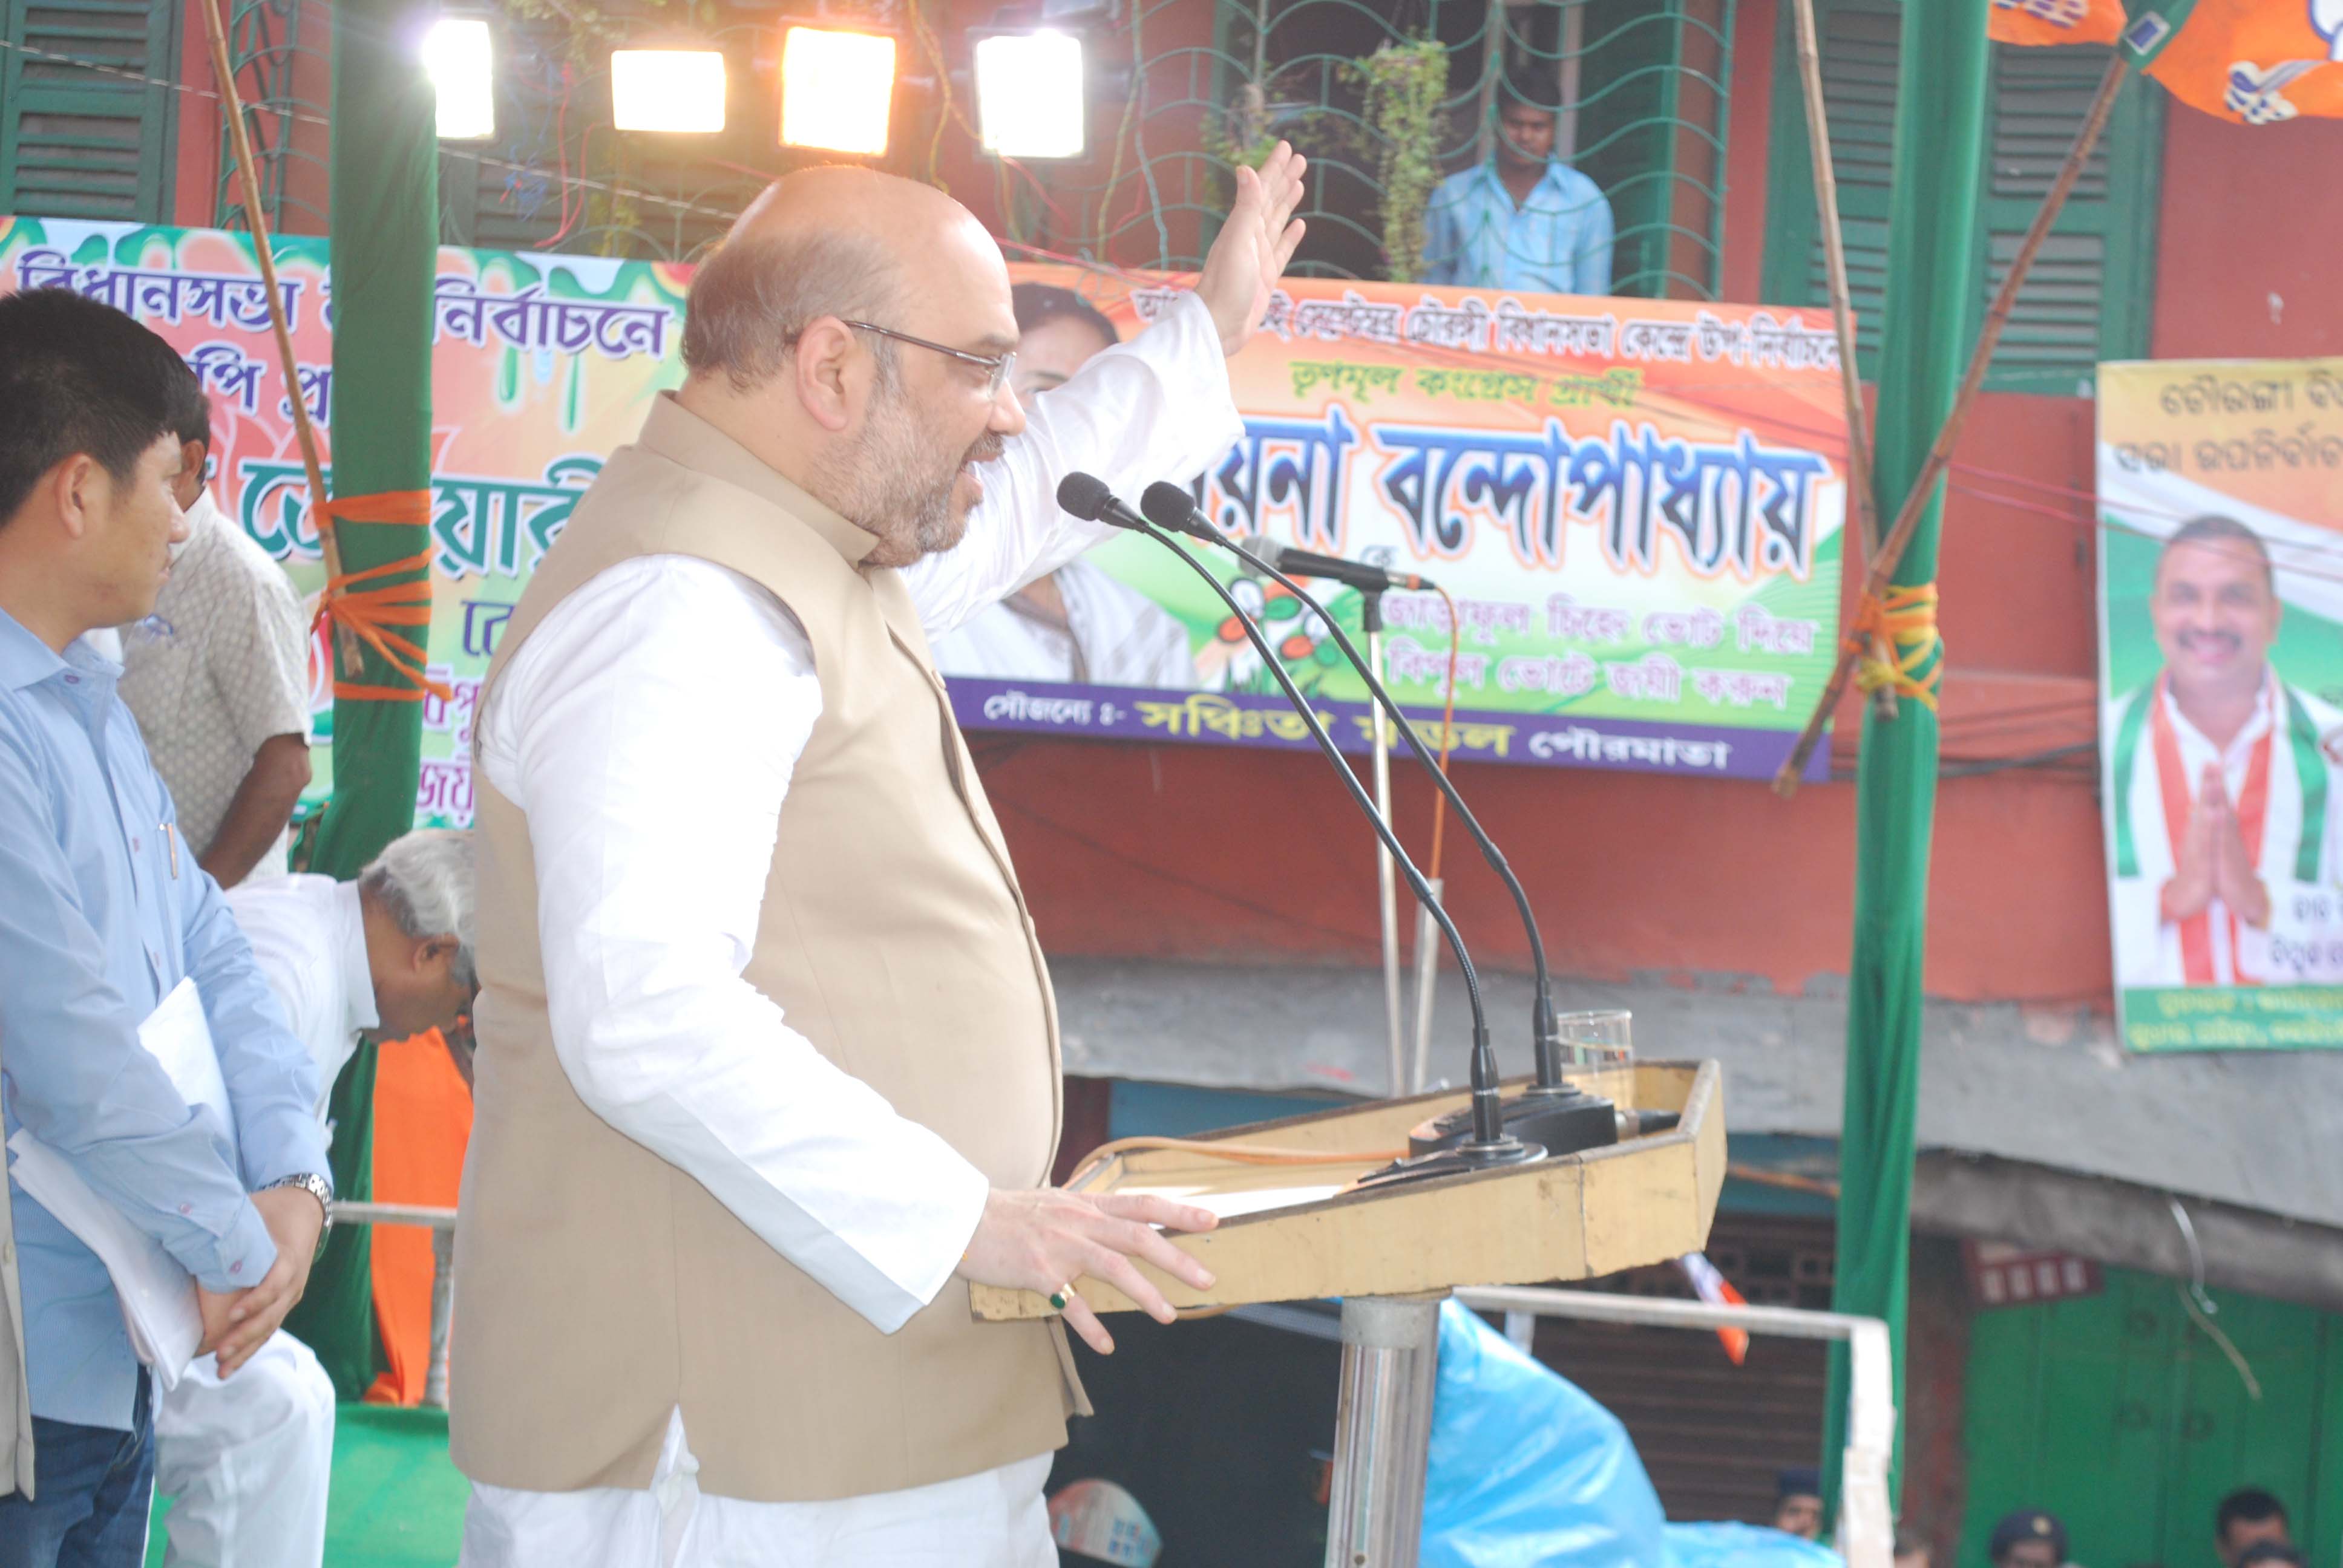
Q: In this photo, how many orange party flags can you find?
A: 2